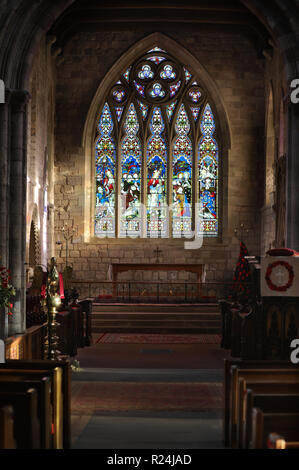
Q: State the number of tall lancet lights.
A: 5